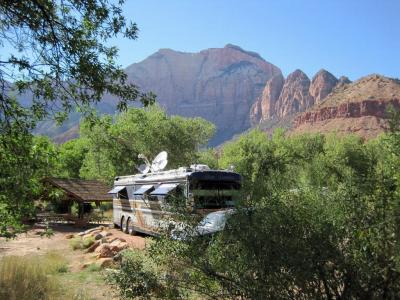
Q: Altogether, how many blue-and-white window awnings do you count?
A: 3